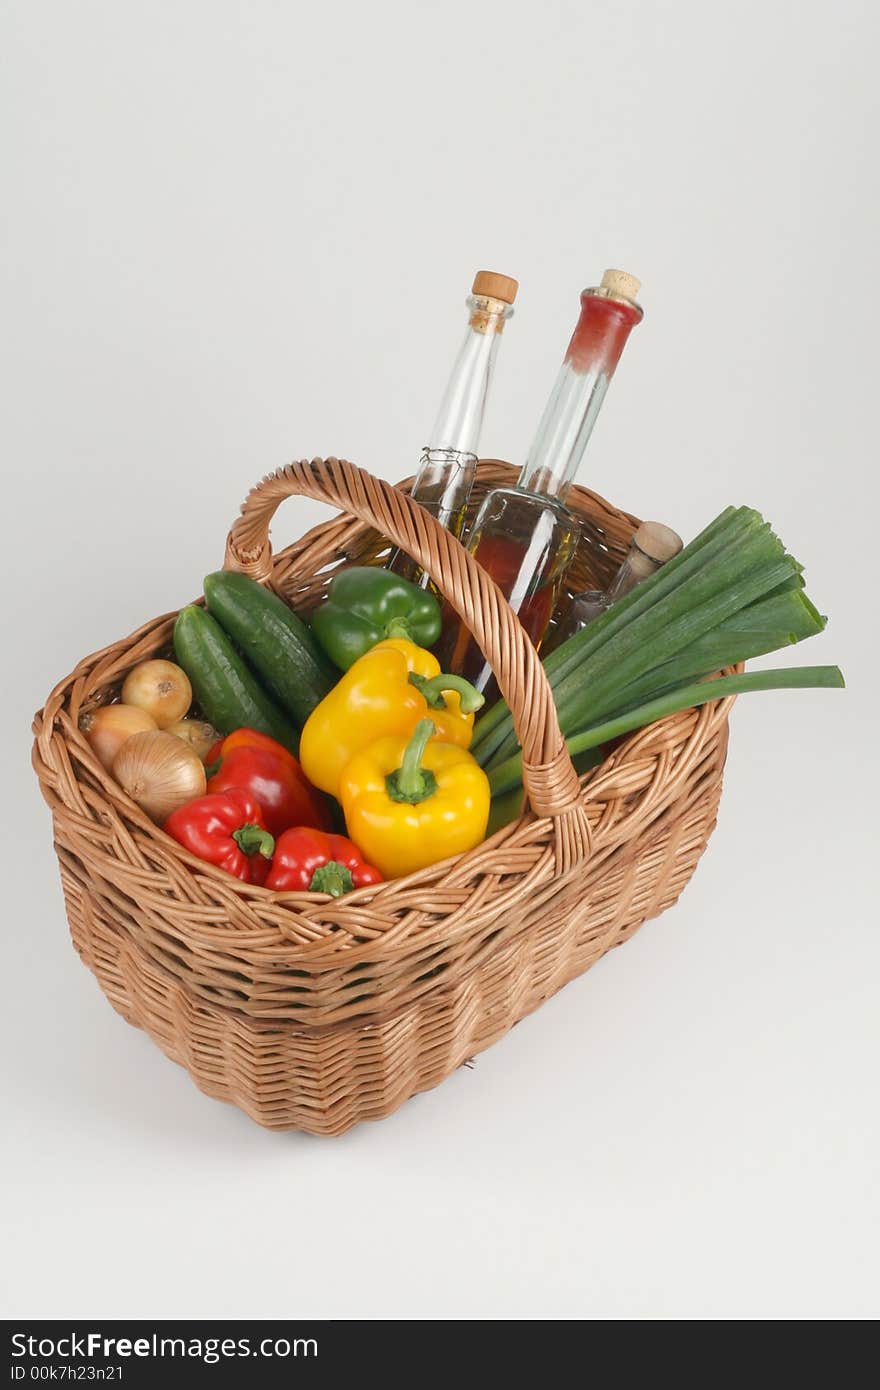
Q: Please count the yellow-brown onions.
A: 4